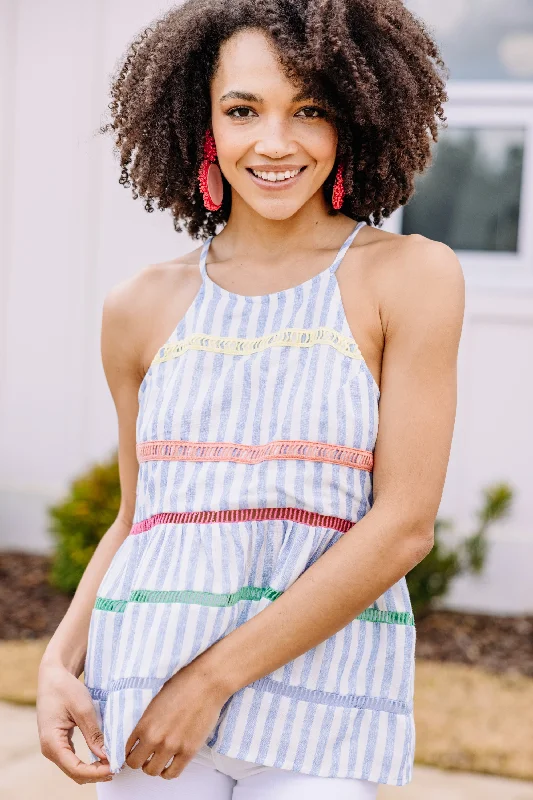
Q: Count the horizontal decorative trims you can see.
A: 5